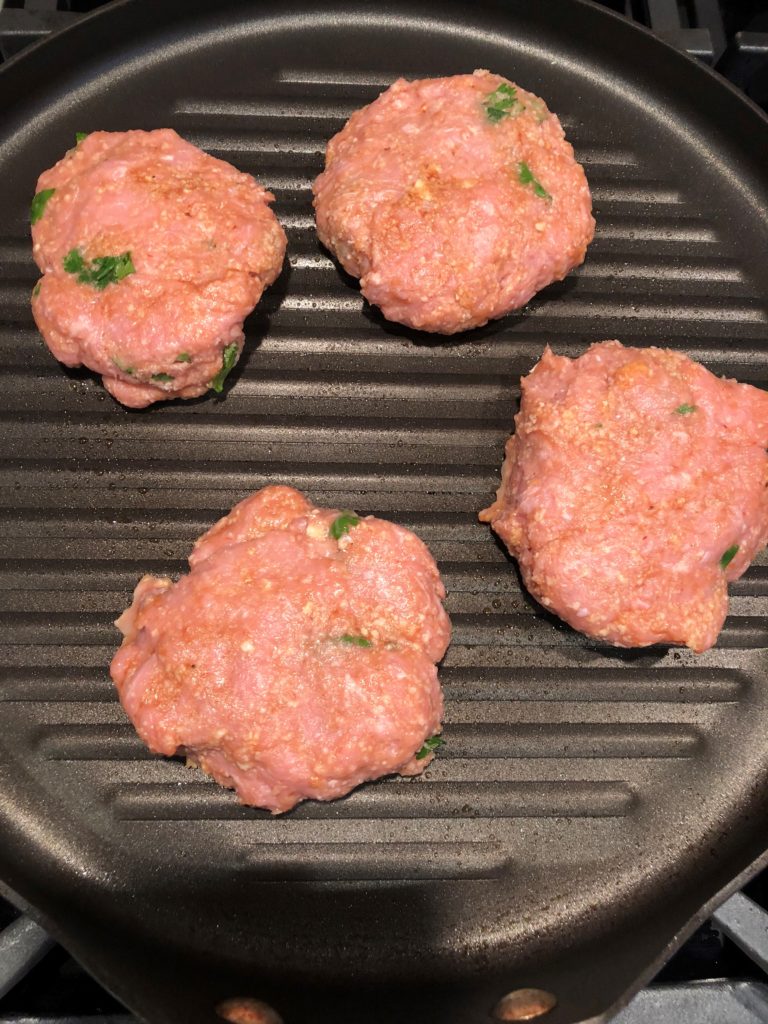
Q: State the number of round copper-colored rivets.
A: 2